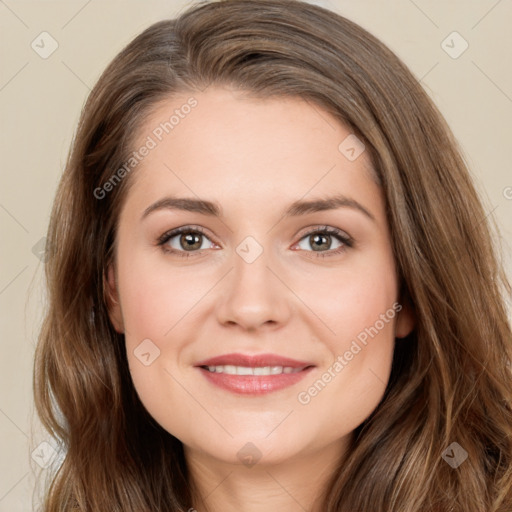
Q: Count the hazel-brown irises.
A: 2